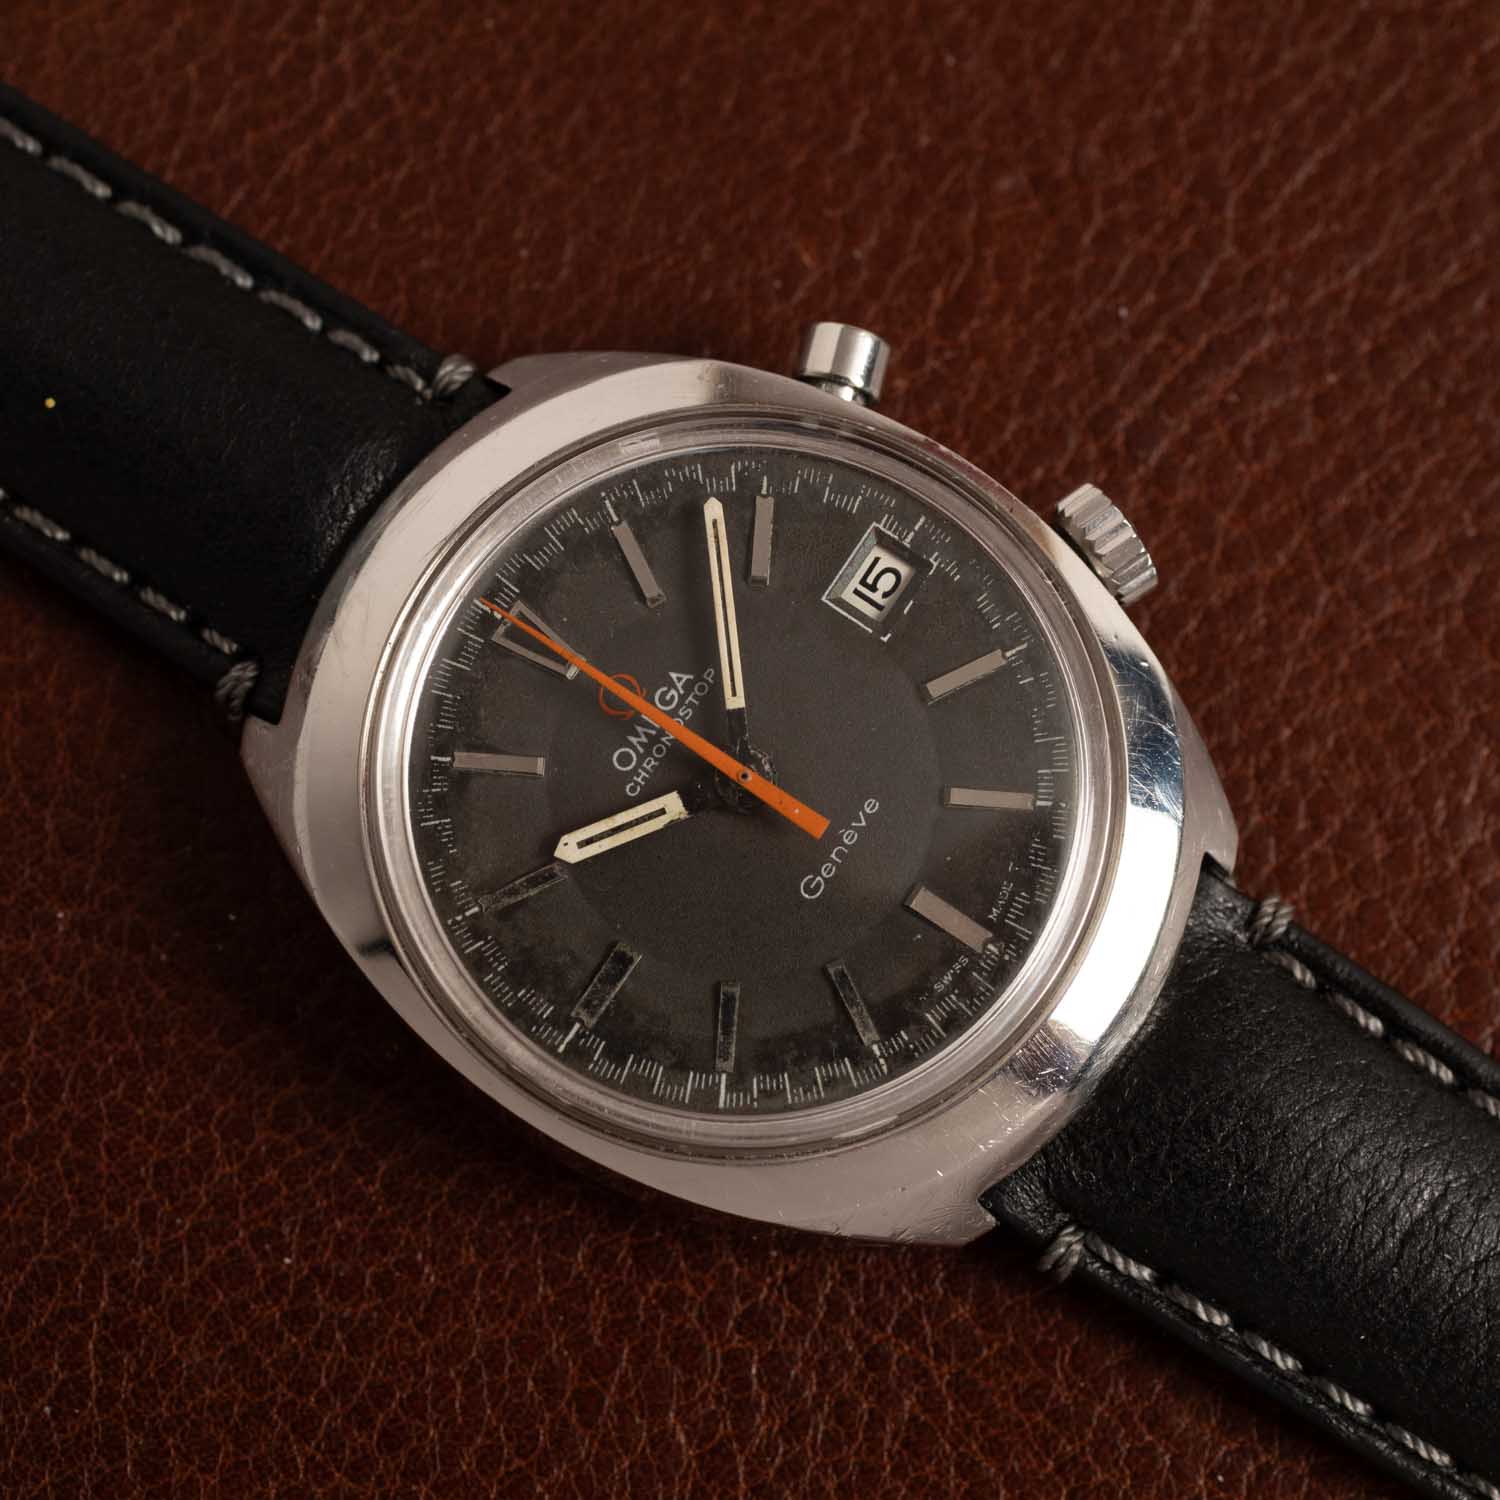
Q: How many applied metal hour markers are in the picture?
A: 11